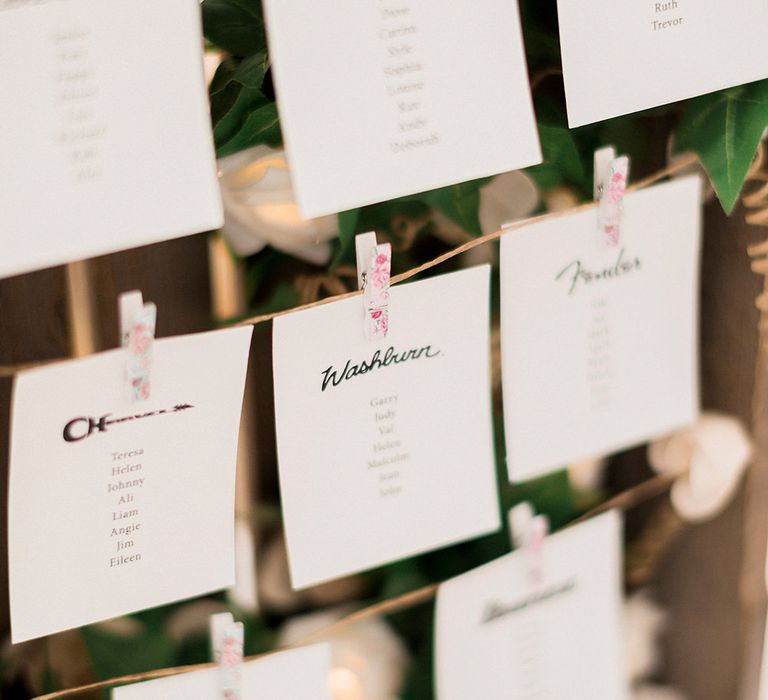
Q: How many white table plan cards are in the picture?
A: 8